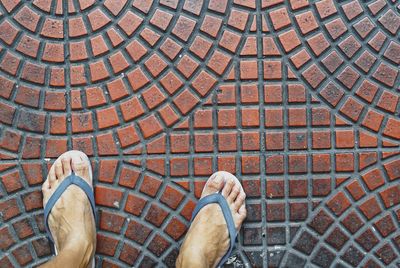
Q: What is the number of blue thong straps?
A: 2